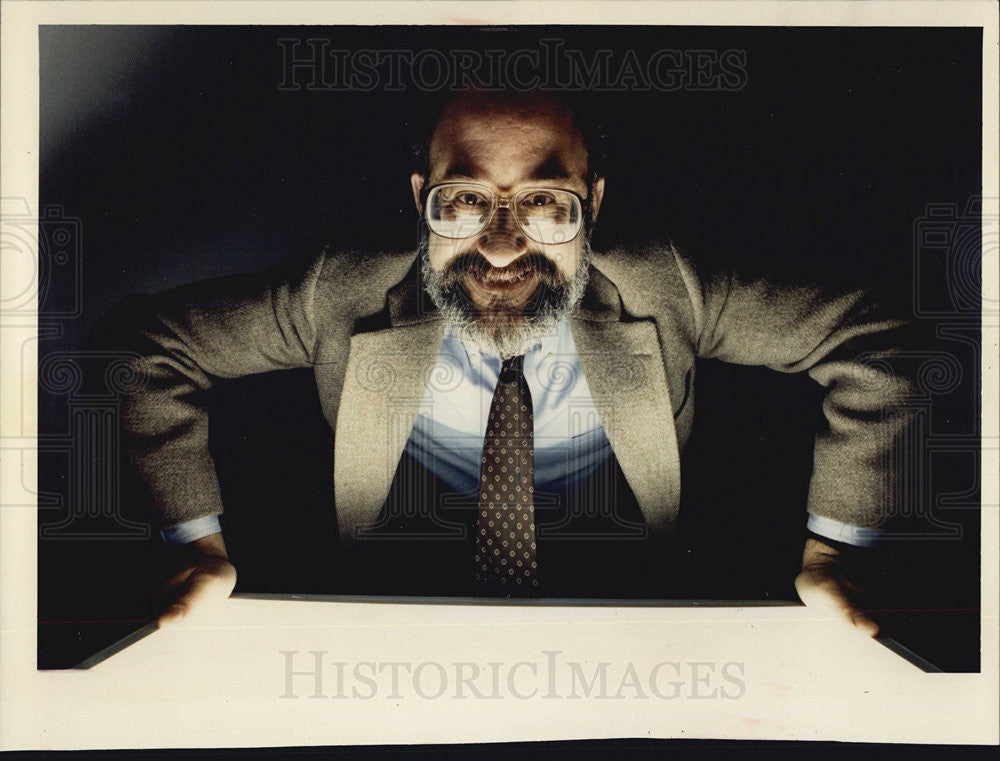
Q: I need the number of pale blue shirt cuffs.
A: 2